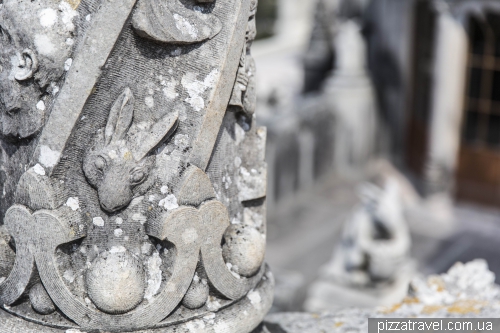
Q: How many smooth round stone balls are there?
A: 5